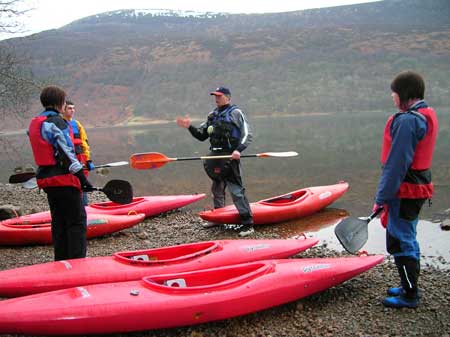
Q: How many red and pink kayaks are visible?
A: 5